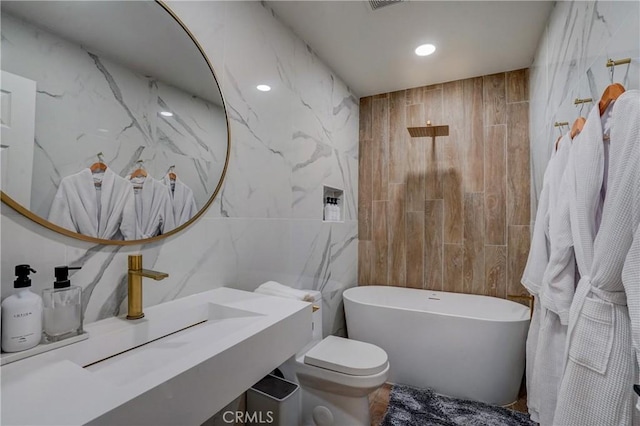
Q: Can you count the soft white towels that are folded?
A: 1